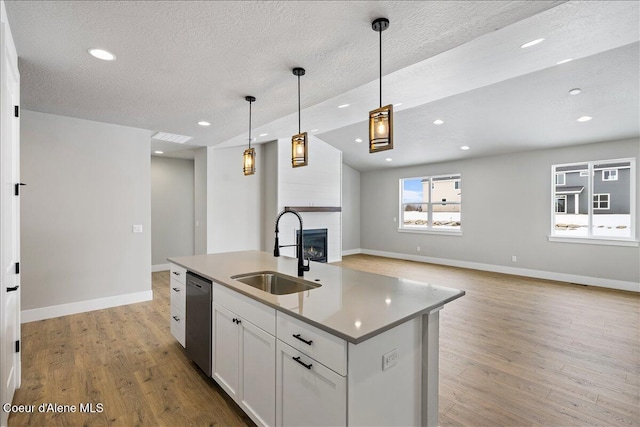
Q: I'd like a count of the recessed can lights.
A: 14